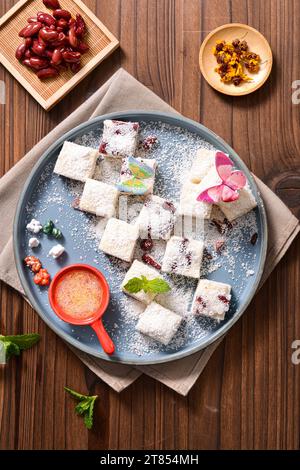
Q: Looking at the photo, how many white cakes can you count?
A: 13